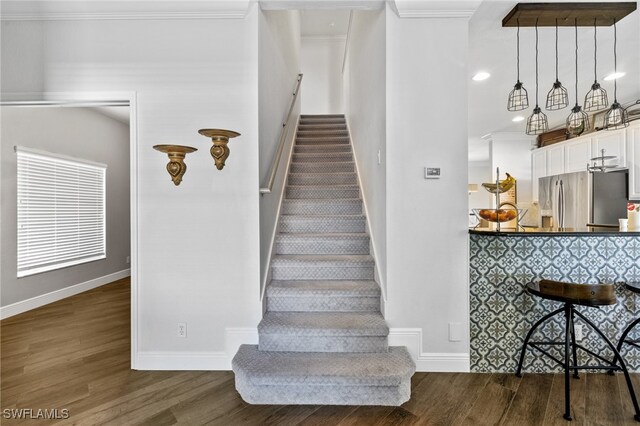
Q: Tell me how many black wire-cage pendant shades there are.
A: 6